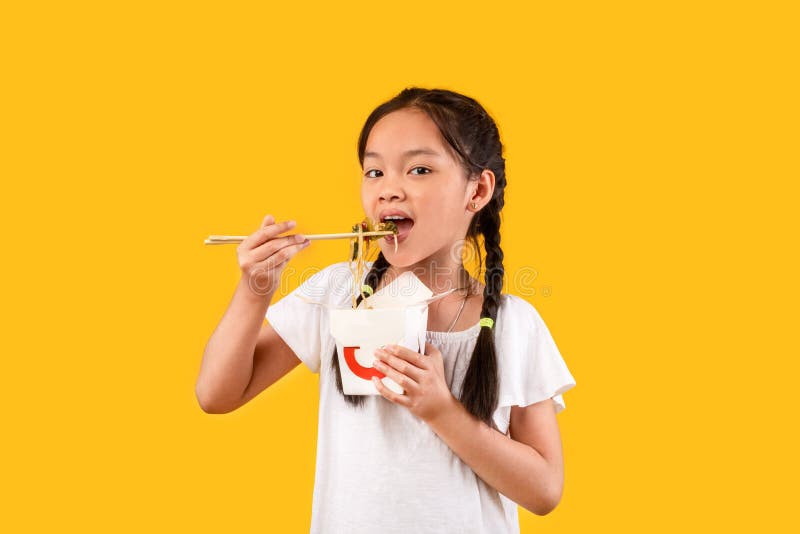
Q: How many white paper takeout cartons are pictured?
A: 1